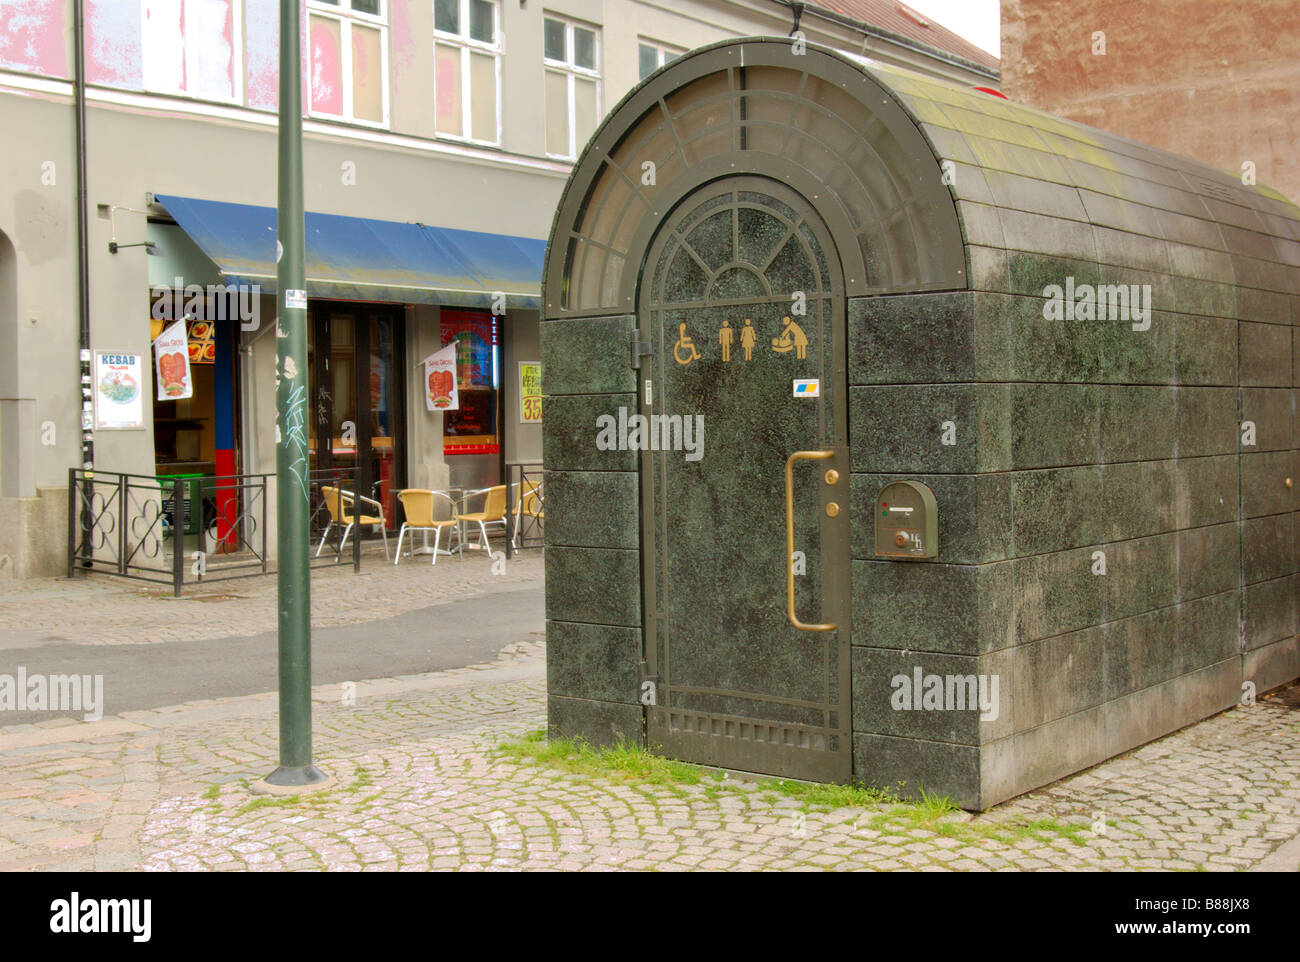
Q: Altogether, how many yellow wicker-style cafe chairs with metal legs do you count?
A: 4